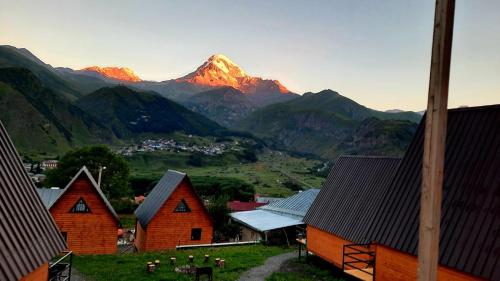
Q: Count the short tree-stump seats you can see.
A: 8